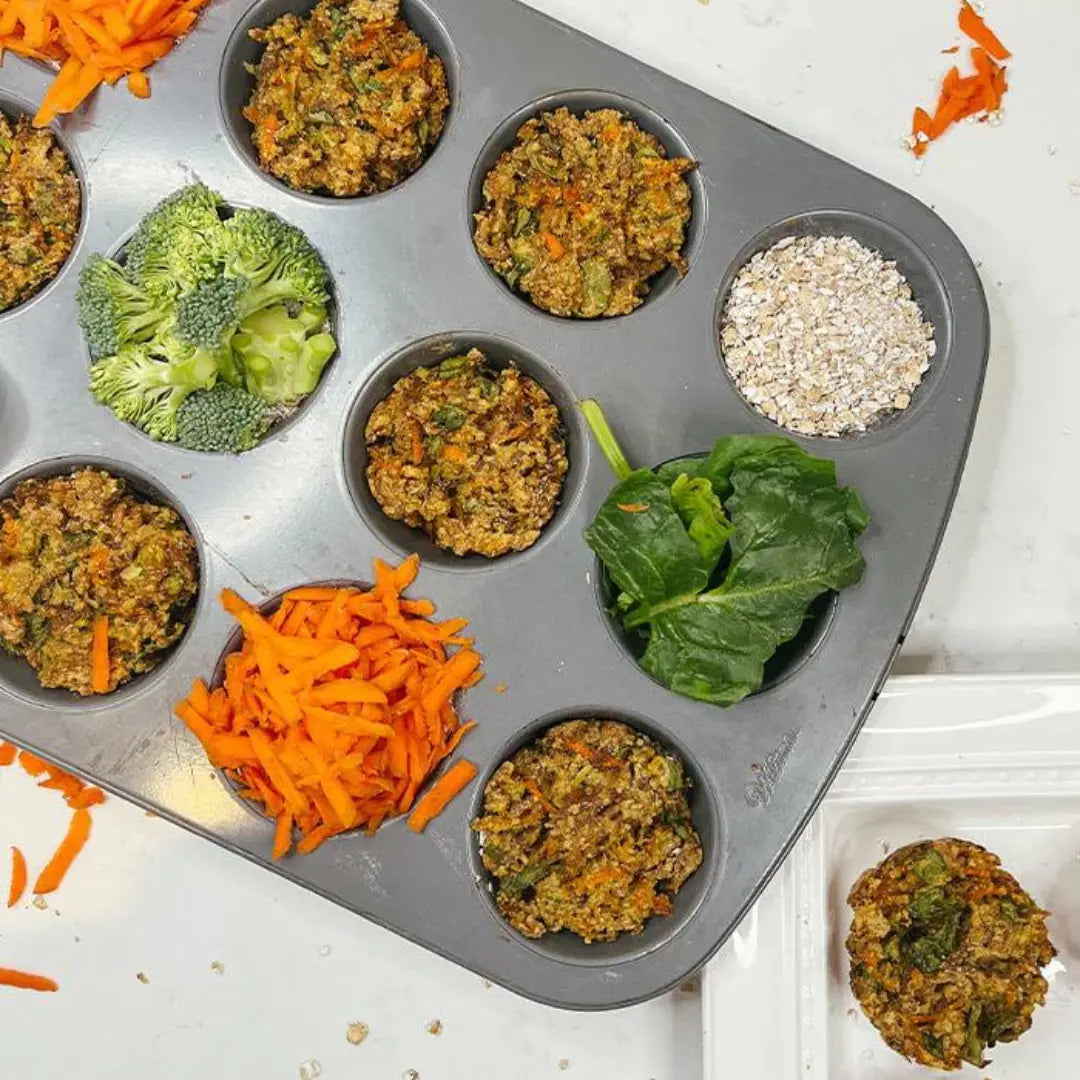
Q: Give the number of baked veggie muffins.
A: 7